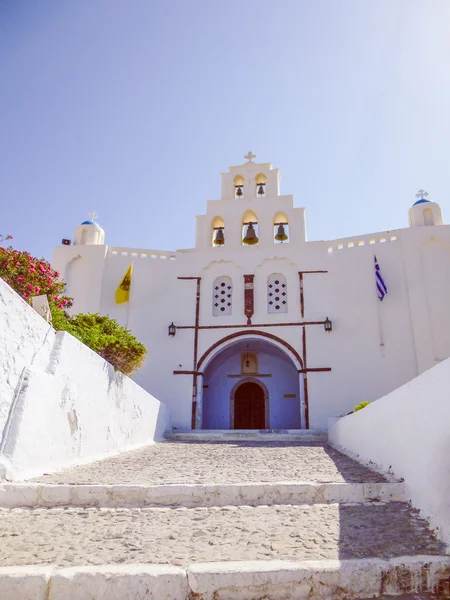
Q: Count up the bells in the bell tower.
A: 5